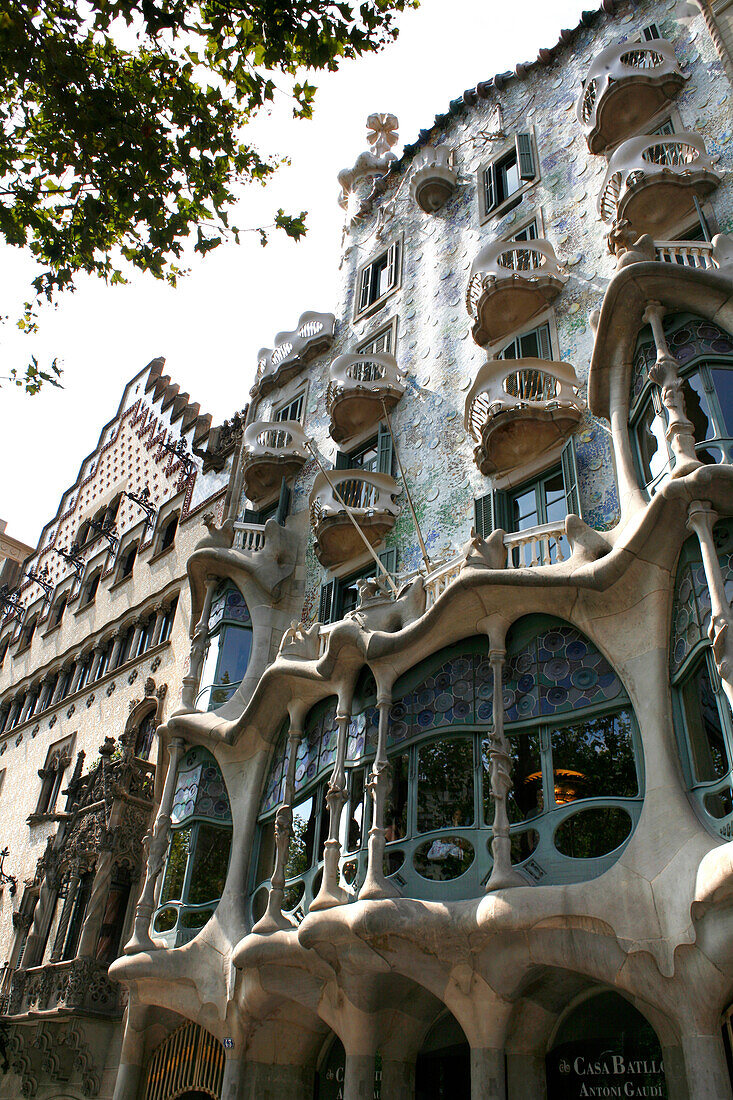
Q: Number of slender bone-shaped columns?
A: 8